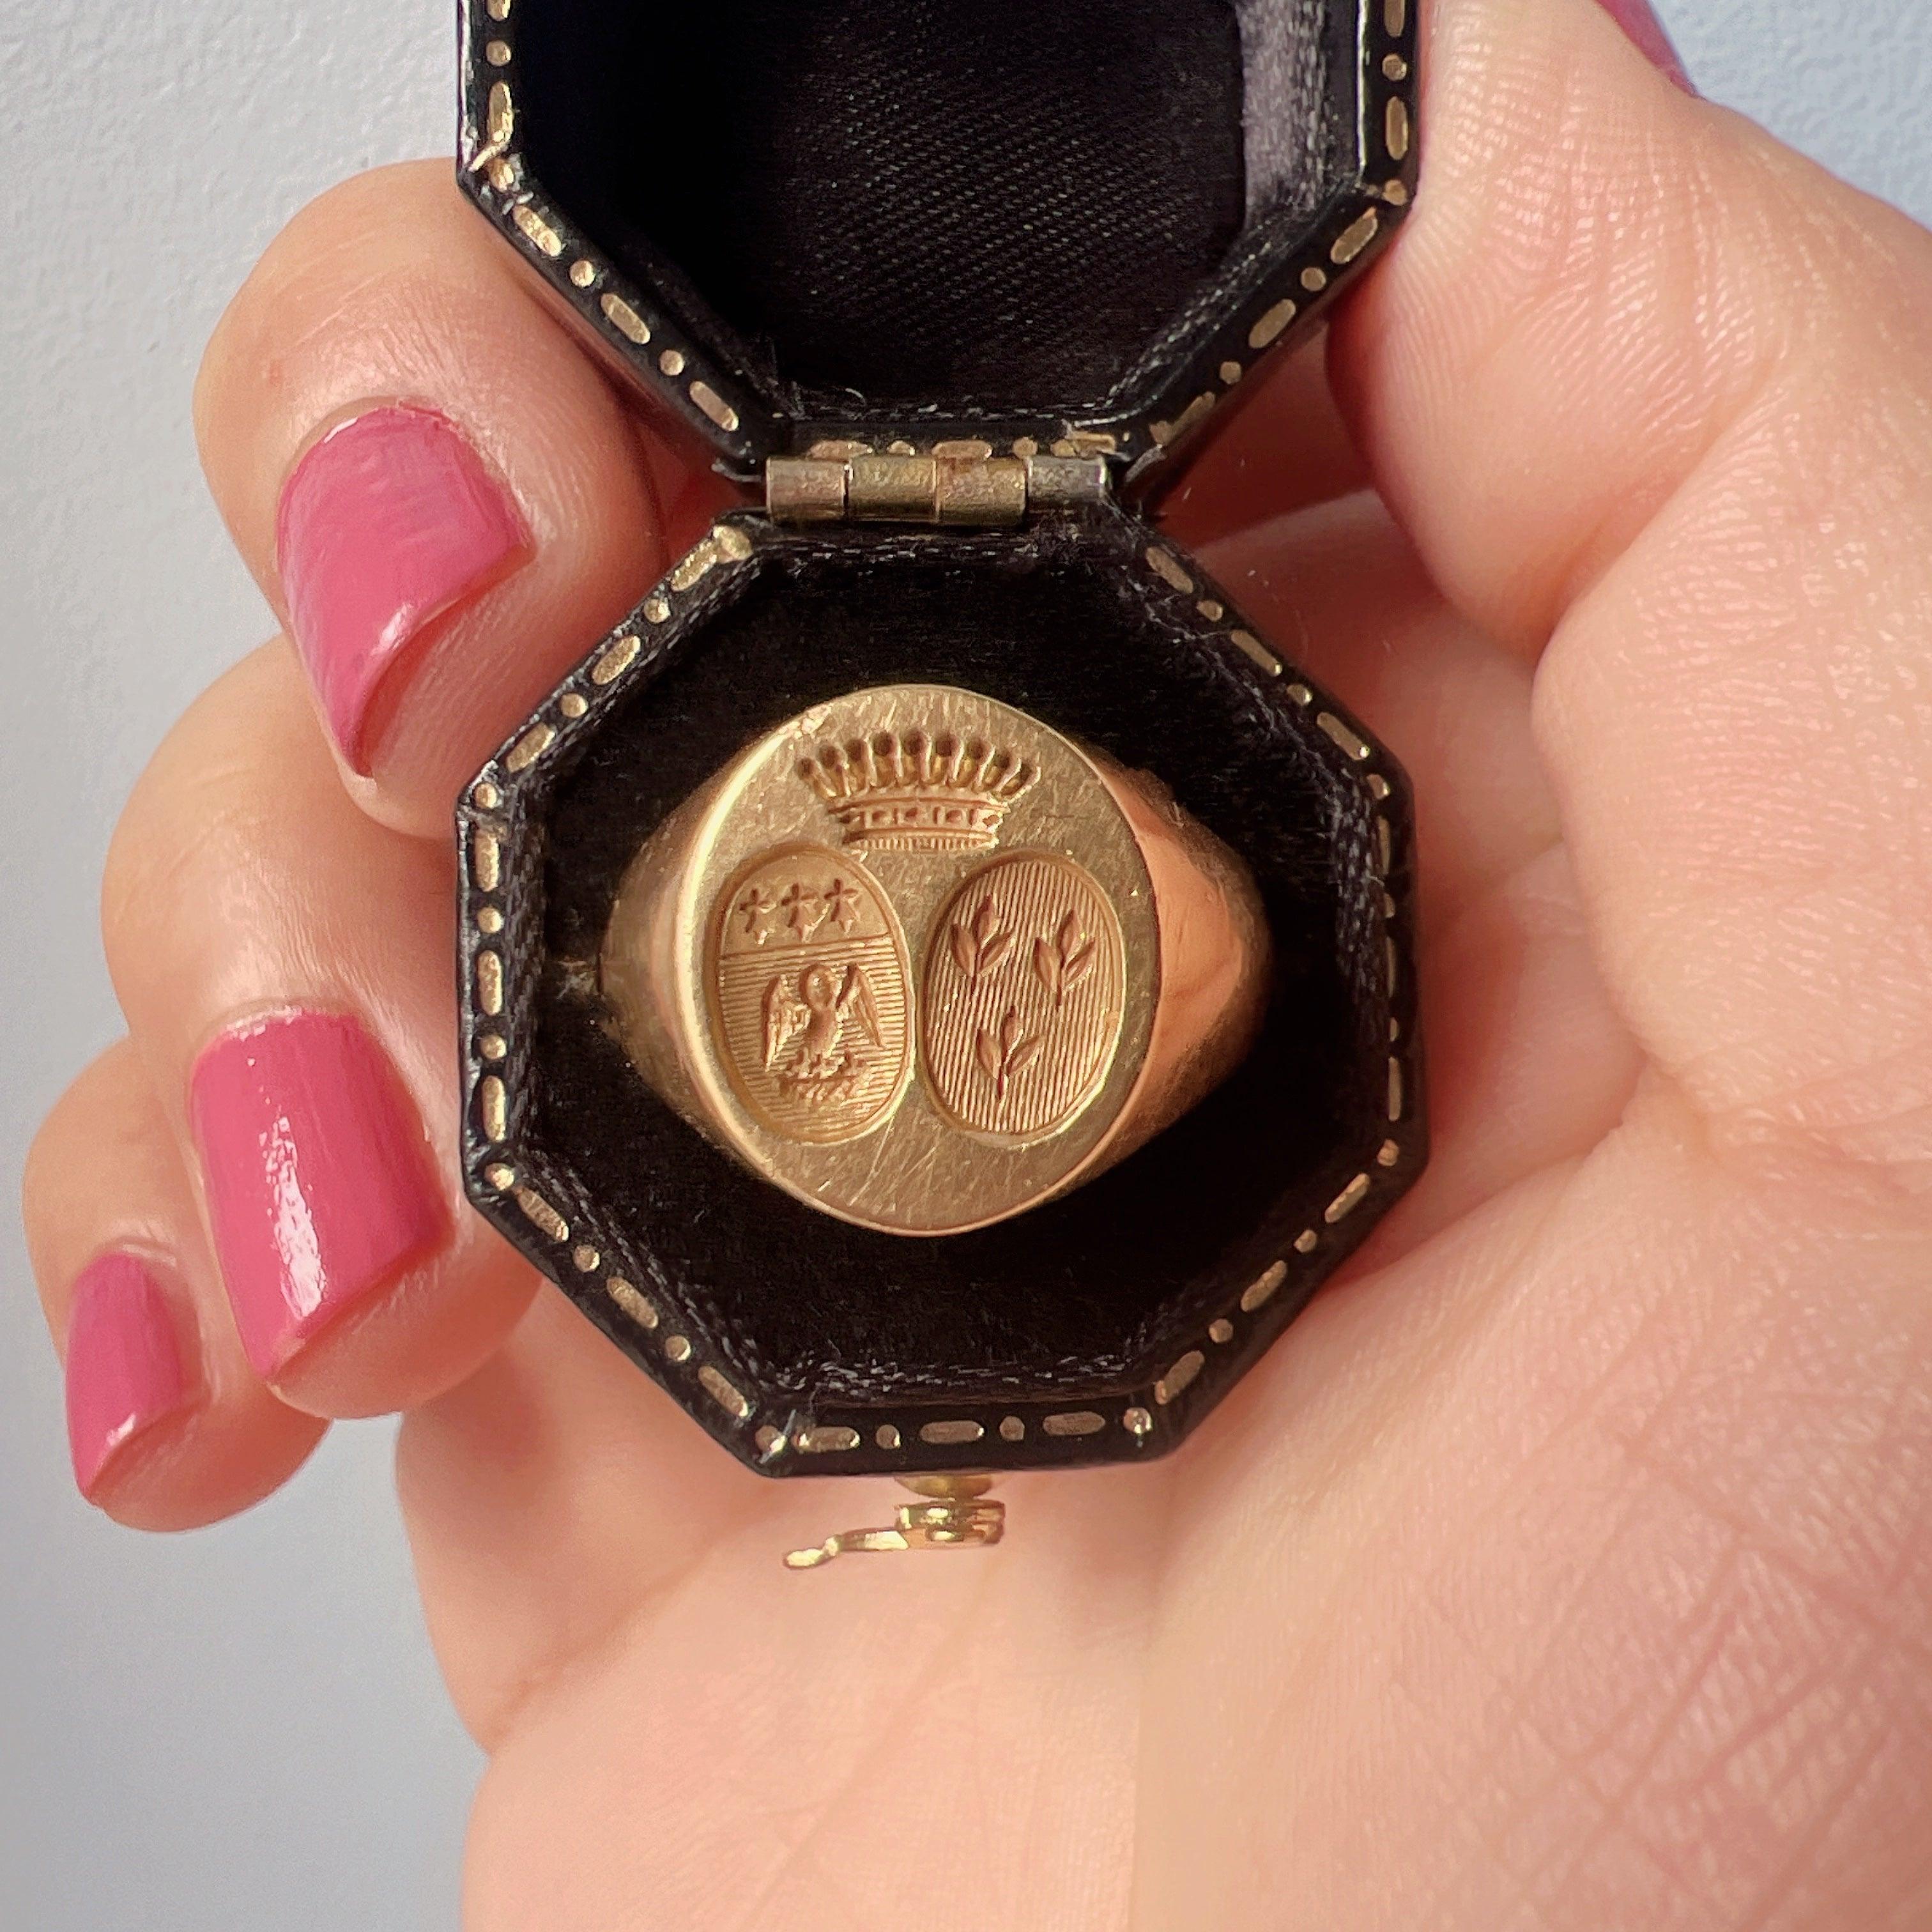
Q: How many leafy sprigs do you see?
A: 3